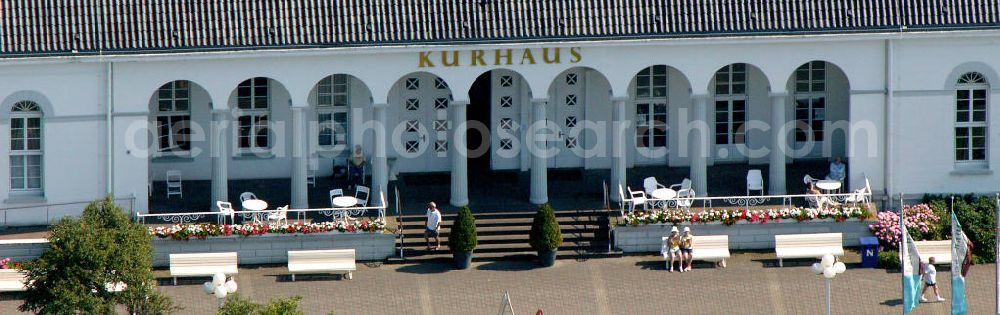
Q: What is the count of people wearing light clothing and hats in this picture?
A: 2